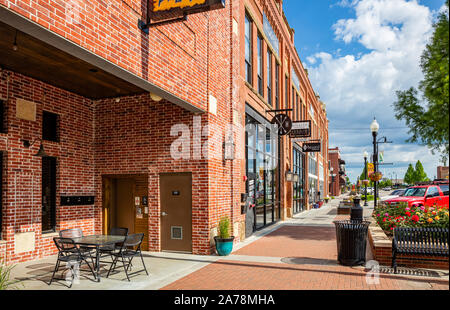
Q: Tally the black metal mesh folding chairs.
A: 4